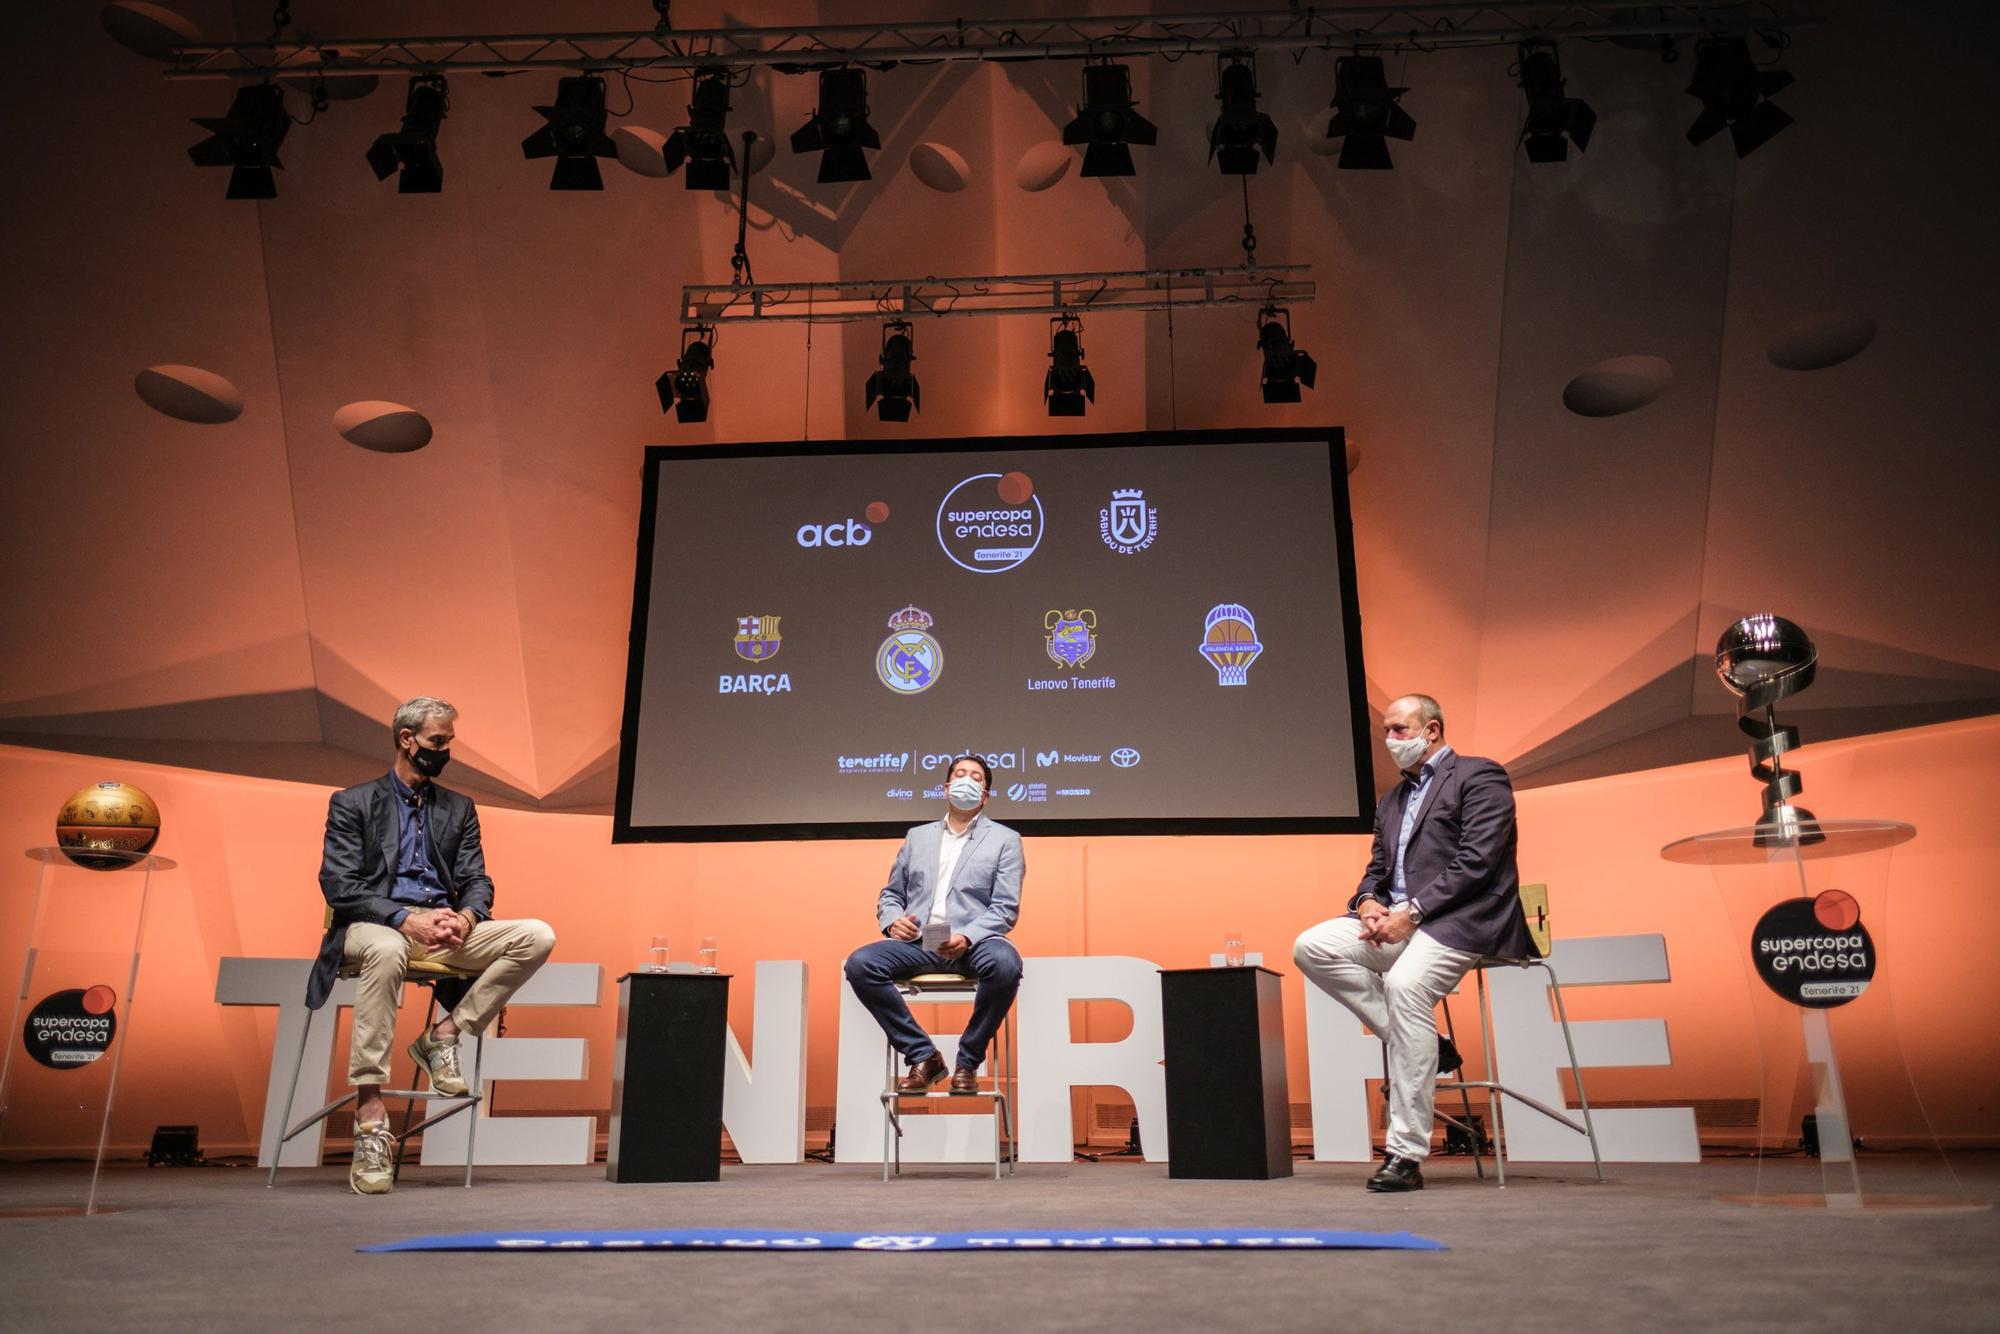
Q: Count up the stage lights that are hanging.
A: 14